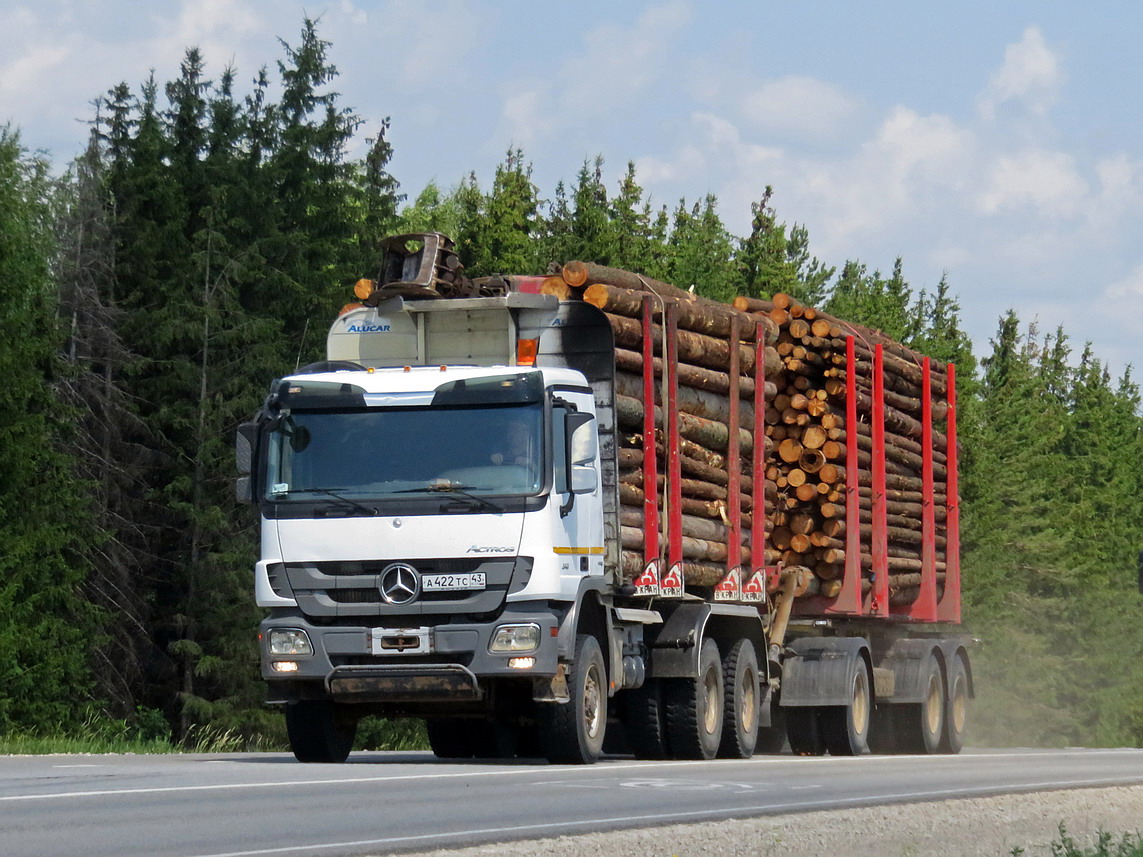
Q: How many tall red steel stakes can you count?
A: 8